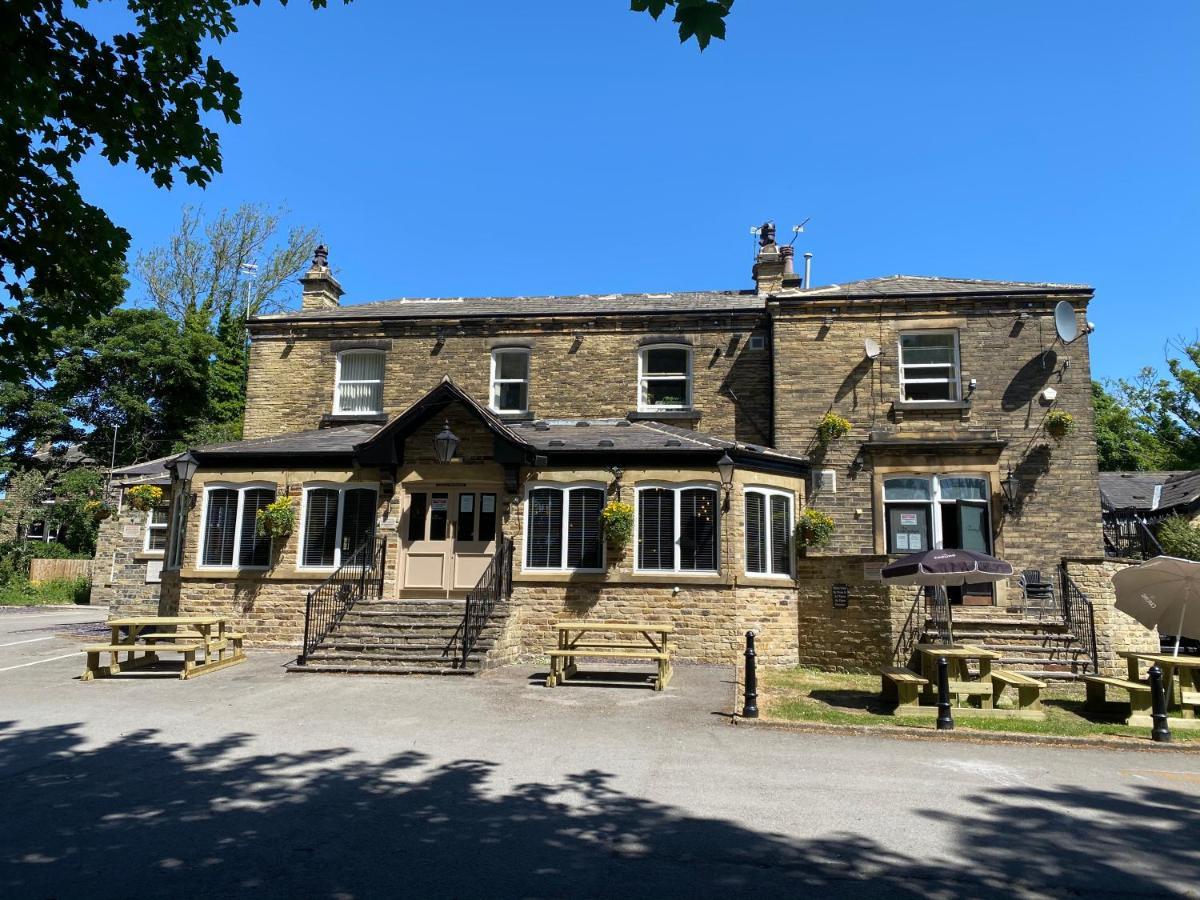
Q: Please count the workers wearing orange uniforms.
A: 0